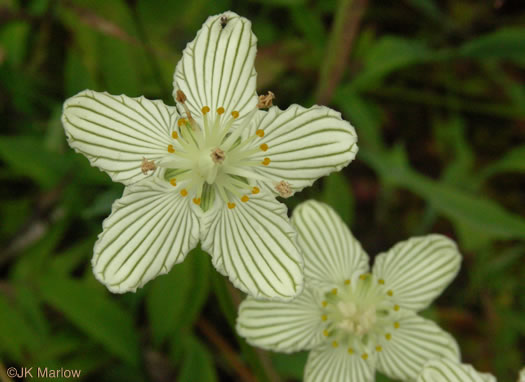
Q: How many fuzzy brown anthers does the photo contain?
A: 5